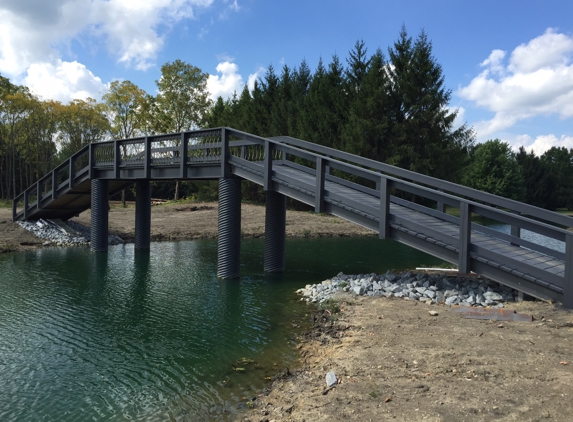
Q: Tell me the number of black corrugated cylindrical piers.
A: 4